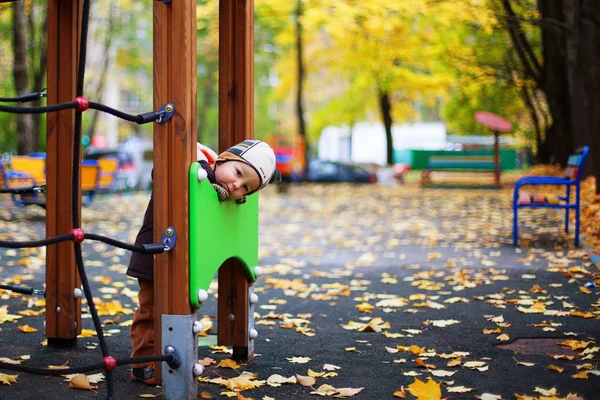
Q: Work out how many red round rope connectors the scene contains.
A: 3